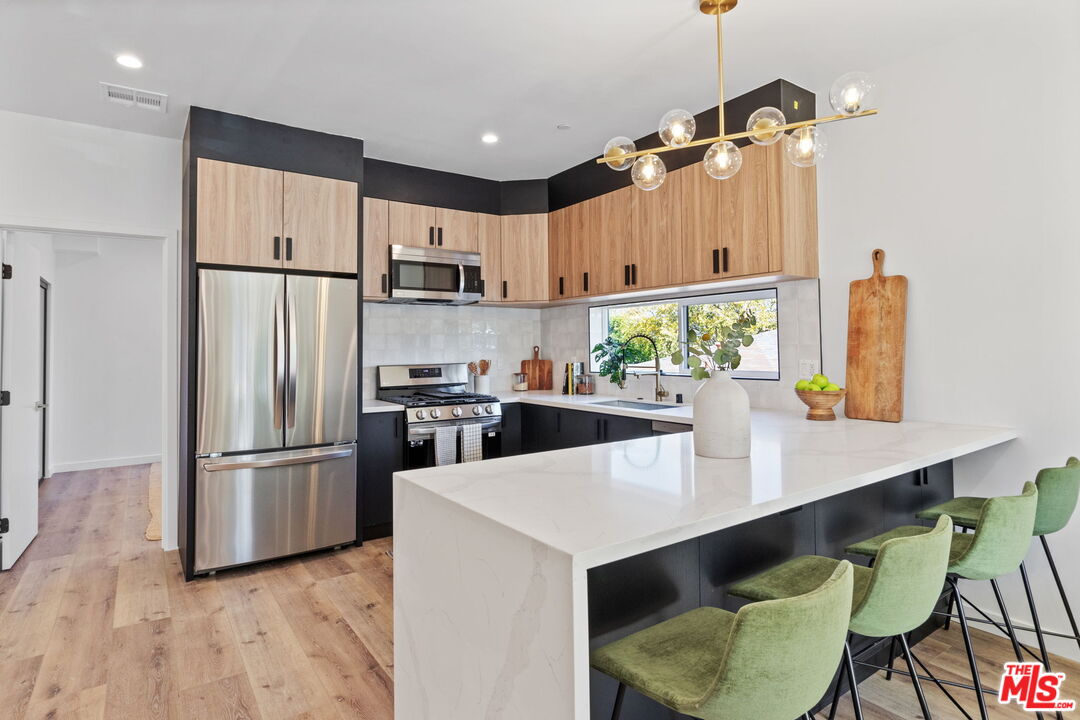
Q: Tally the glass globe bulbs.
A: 7